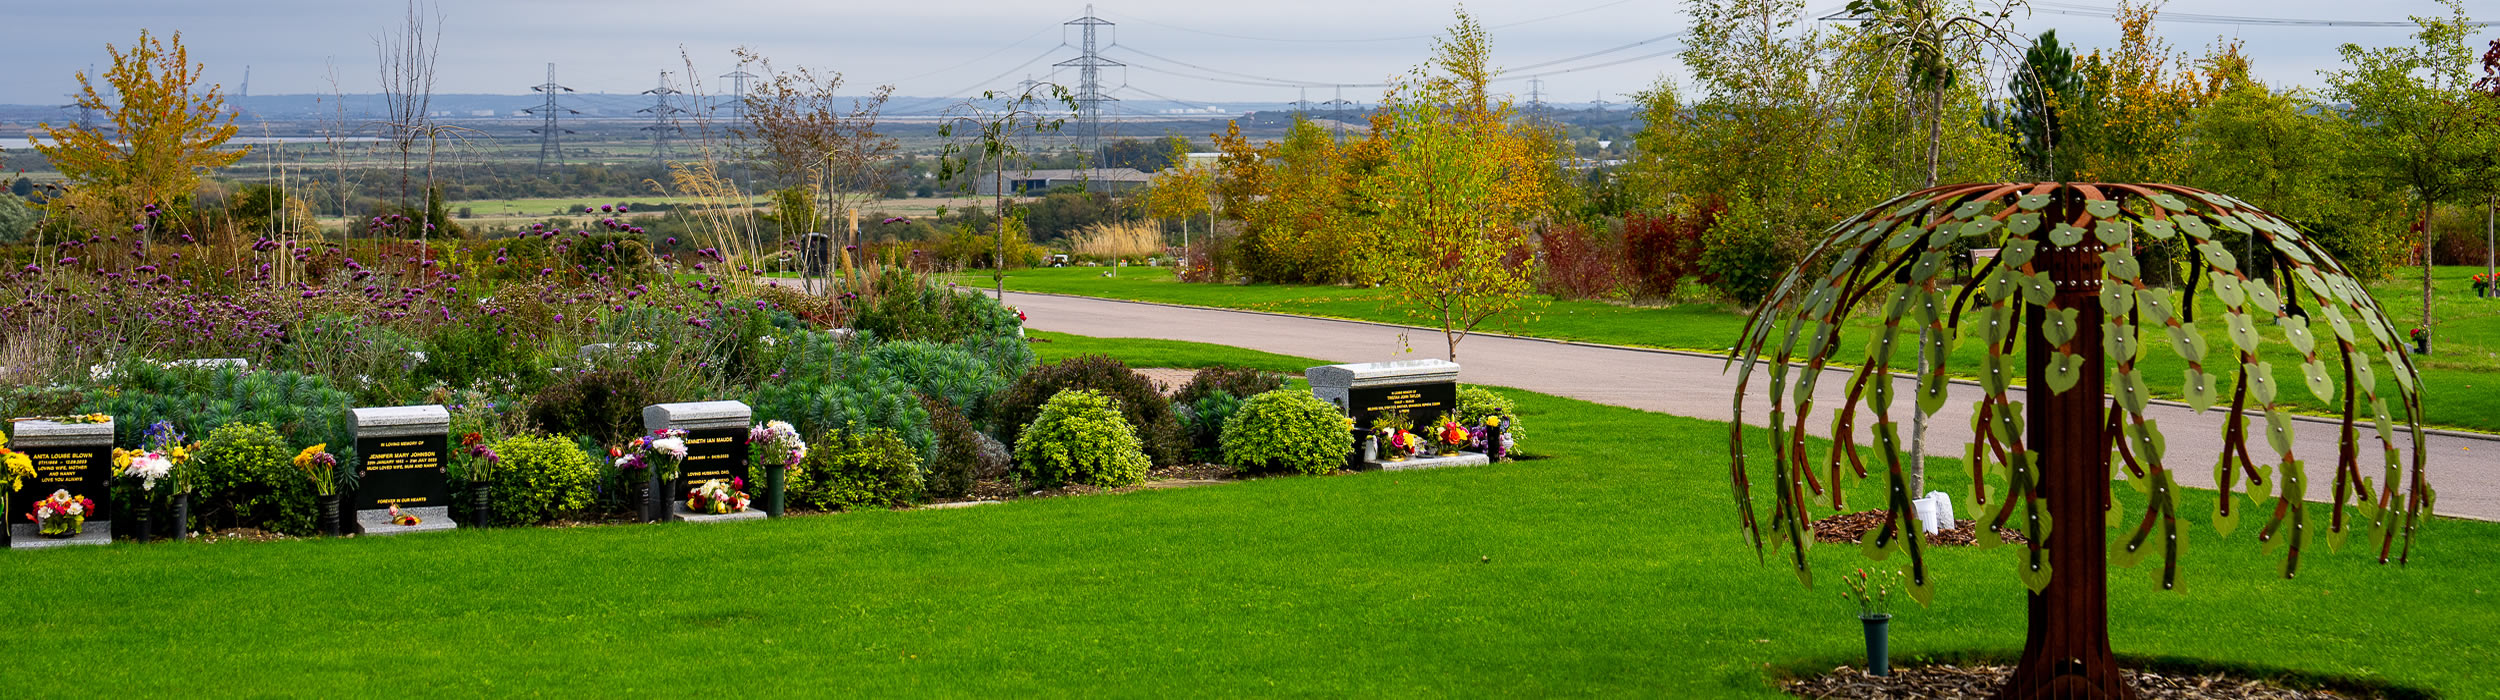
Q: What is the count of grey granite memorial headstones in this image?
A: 4